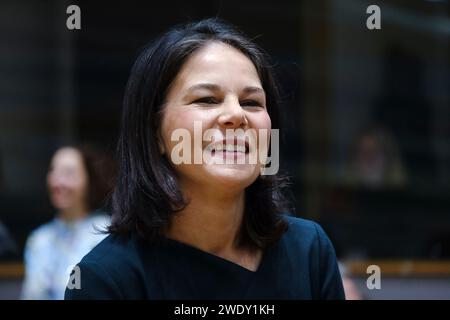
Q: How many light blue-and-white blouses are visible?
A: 1